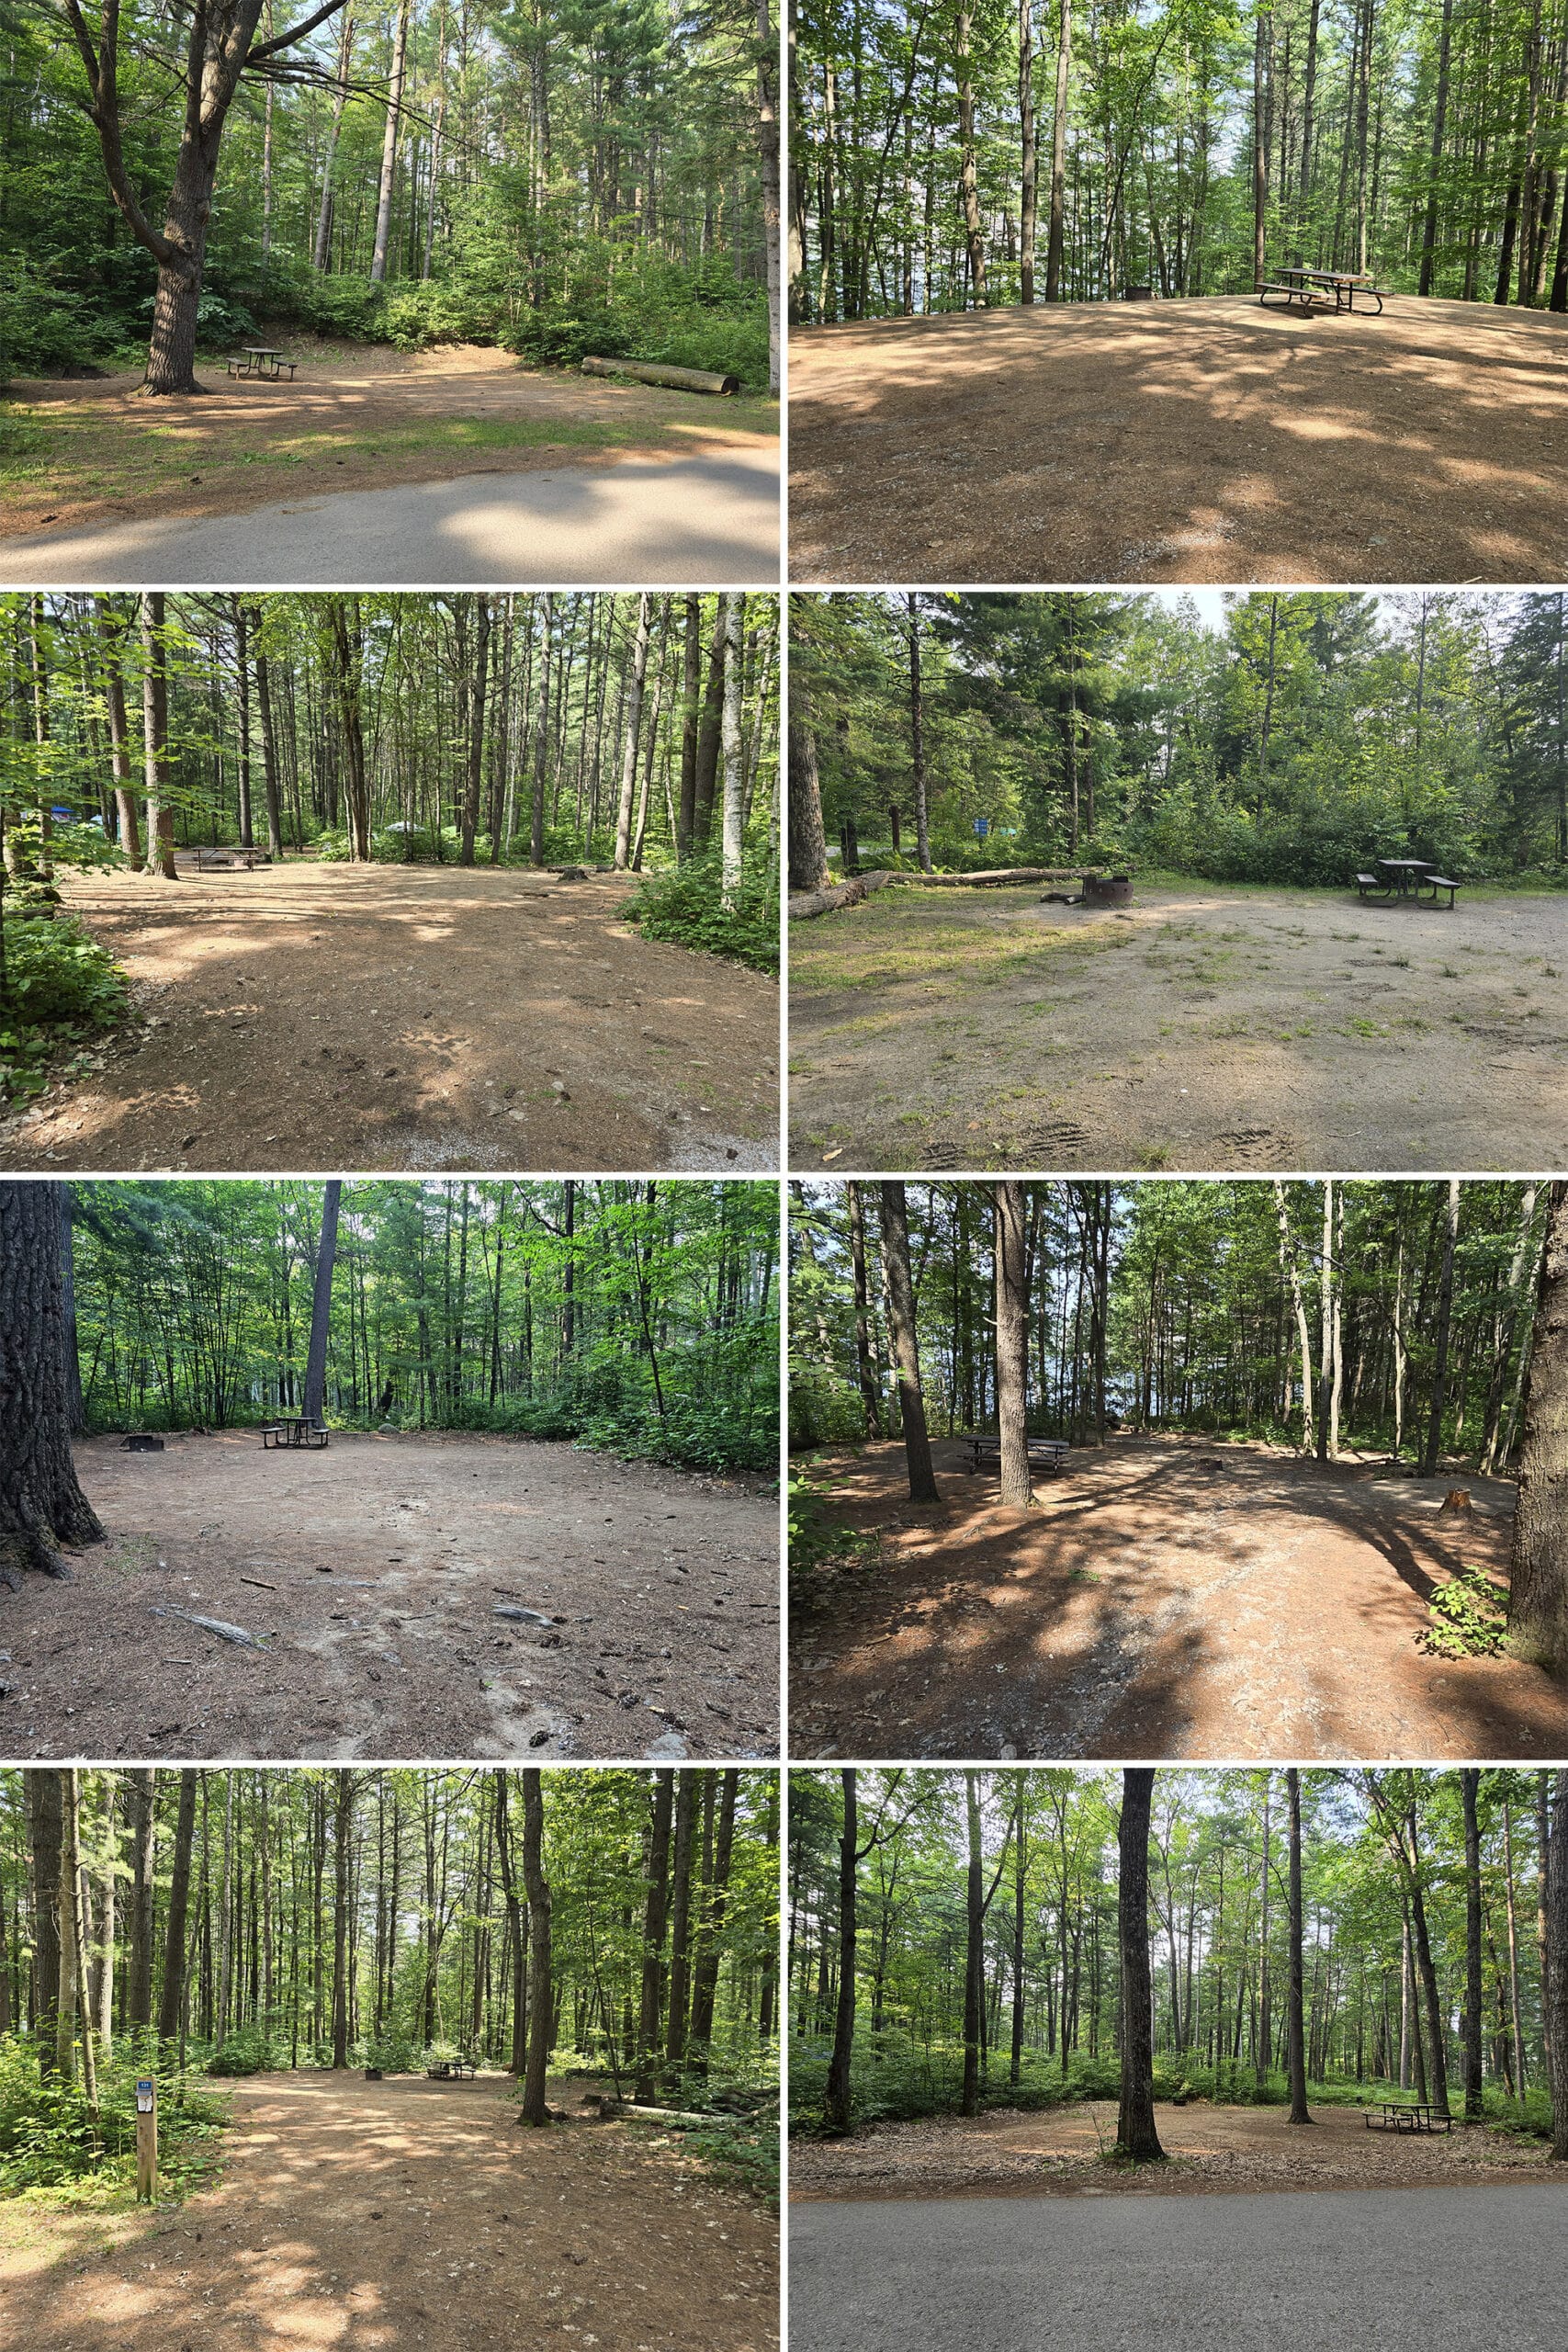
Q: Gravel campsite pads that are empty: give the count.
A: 8